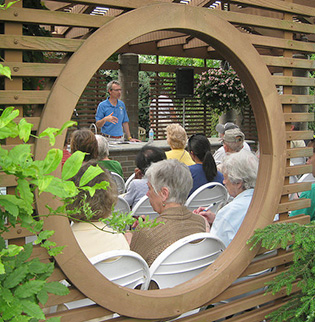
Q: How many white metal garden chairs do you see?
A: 7